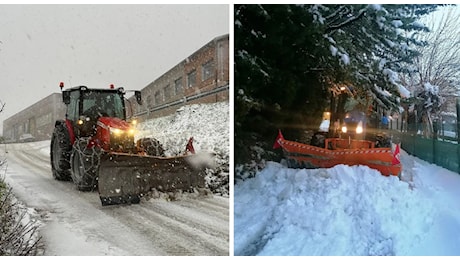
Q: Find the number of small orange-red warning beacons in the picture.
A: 2